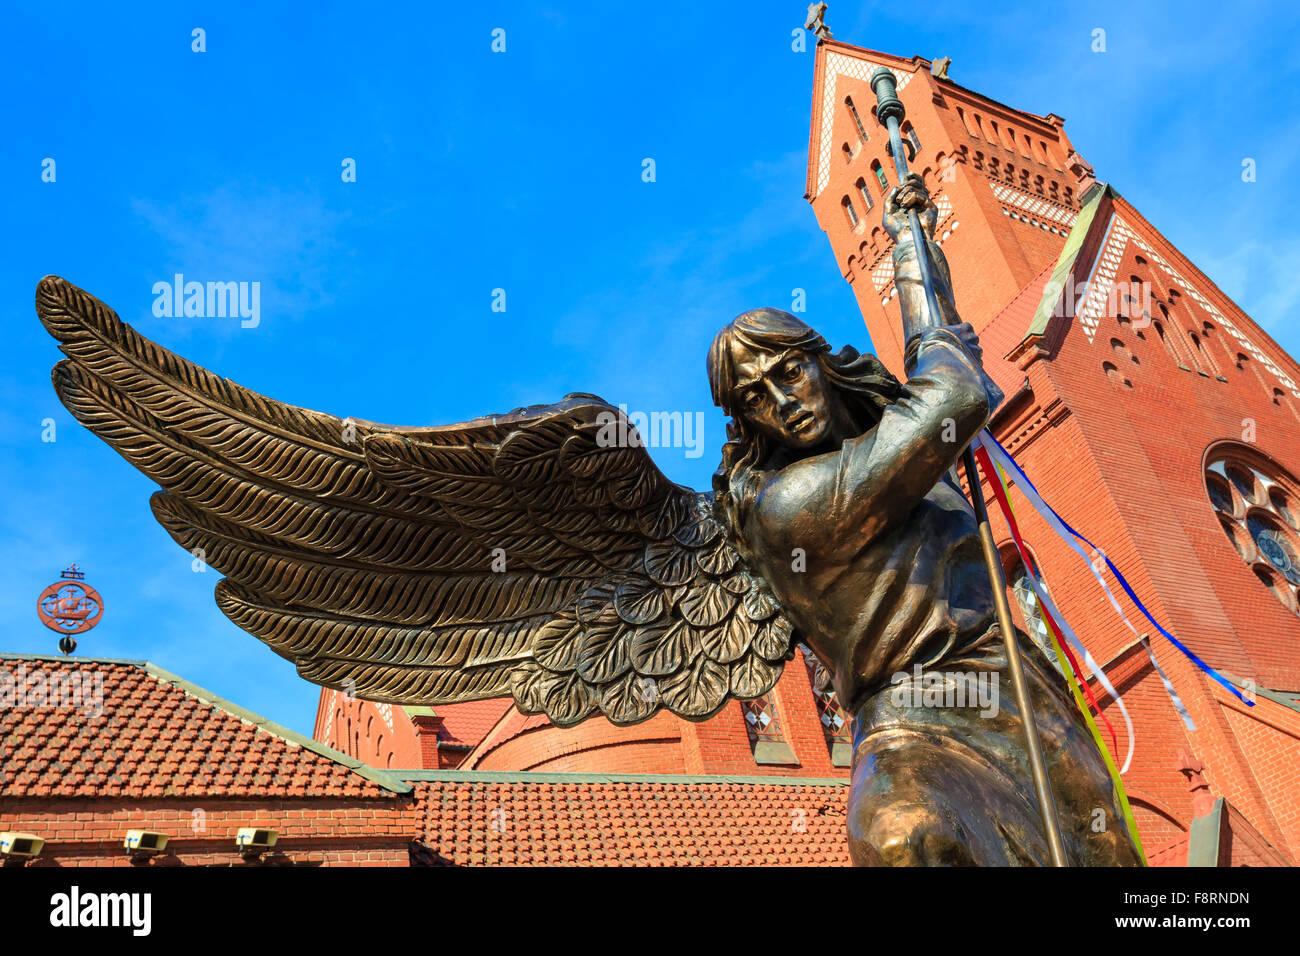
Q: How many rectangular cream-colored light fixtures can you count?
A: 3